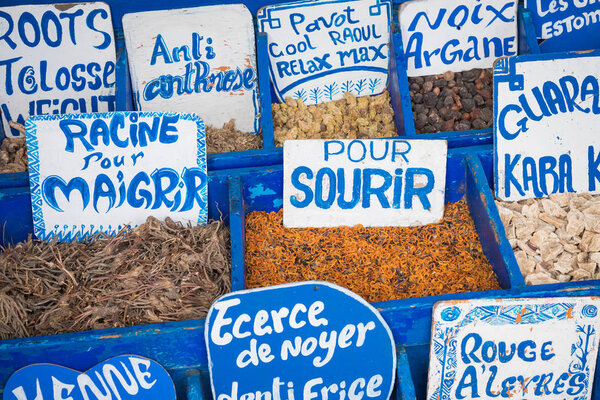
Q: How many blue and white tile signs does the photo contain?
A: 11